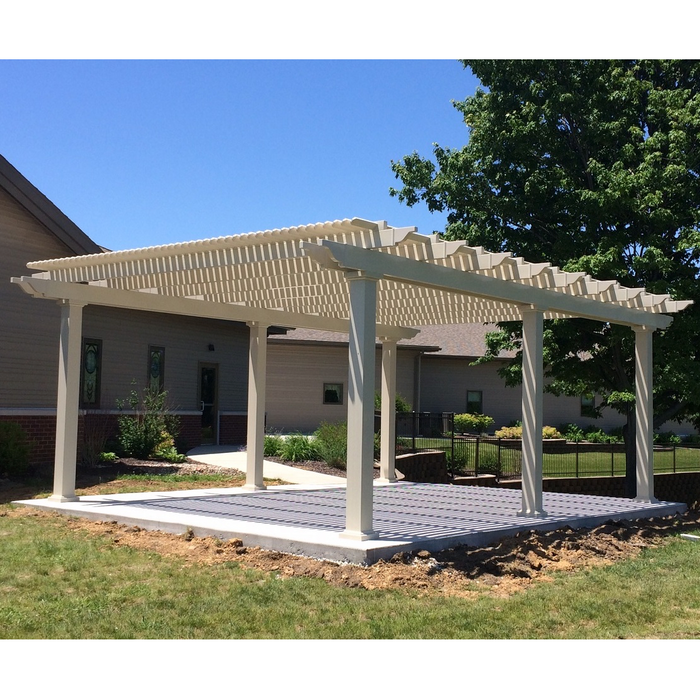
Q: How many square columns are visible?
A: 6